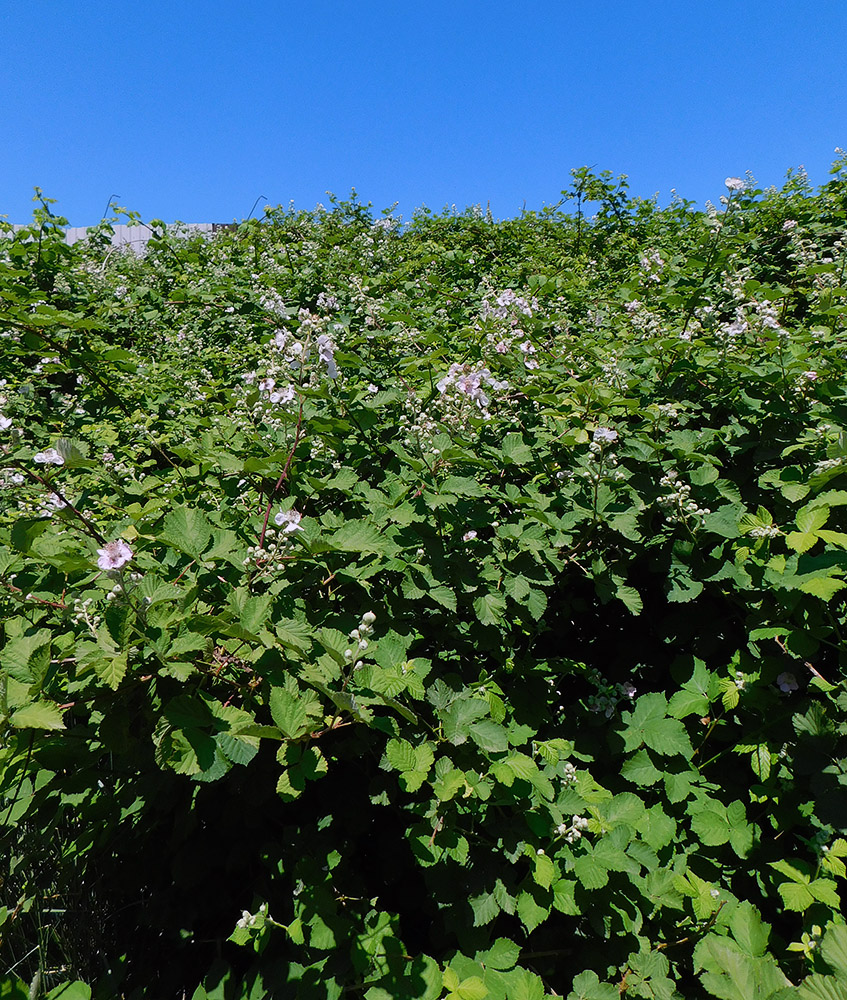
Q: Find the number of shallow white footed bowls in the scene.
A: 0